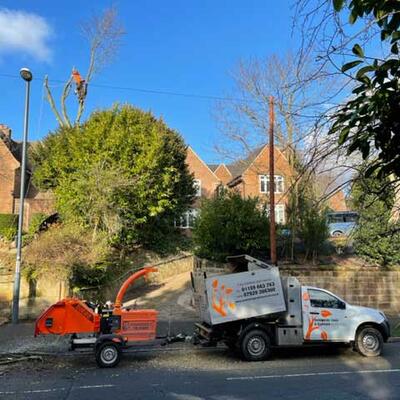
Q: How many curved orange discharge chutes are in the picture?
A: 1